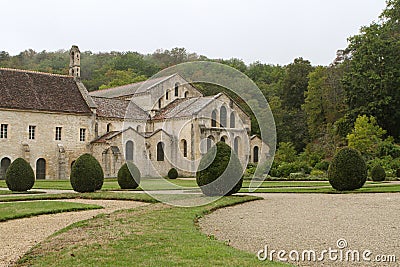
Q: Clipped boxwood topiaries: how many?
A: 7